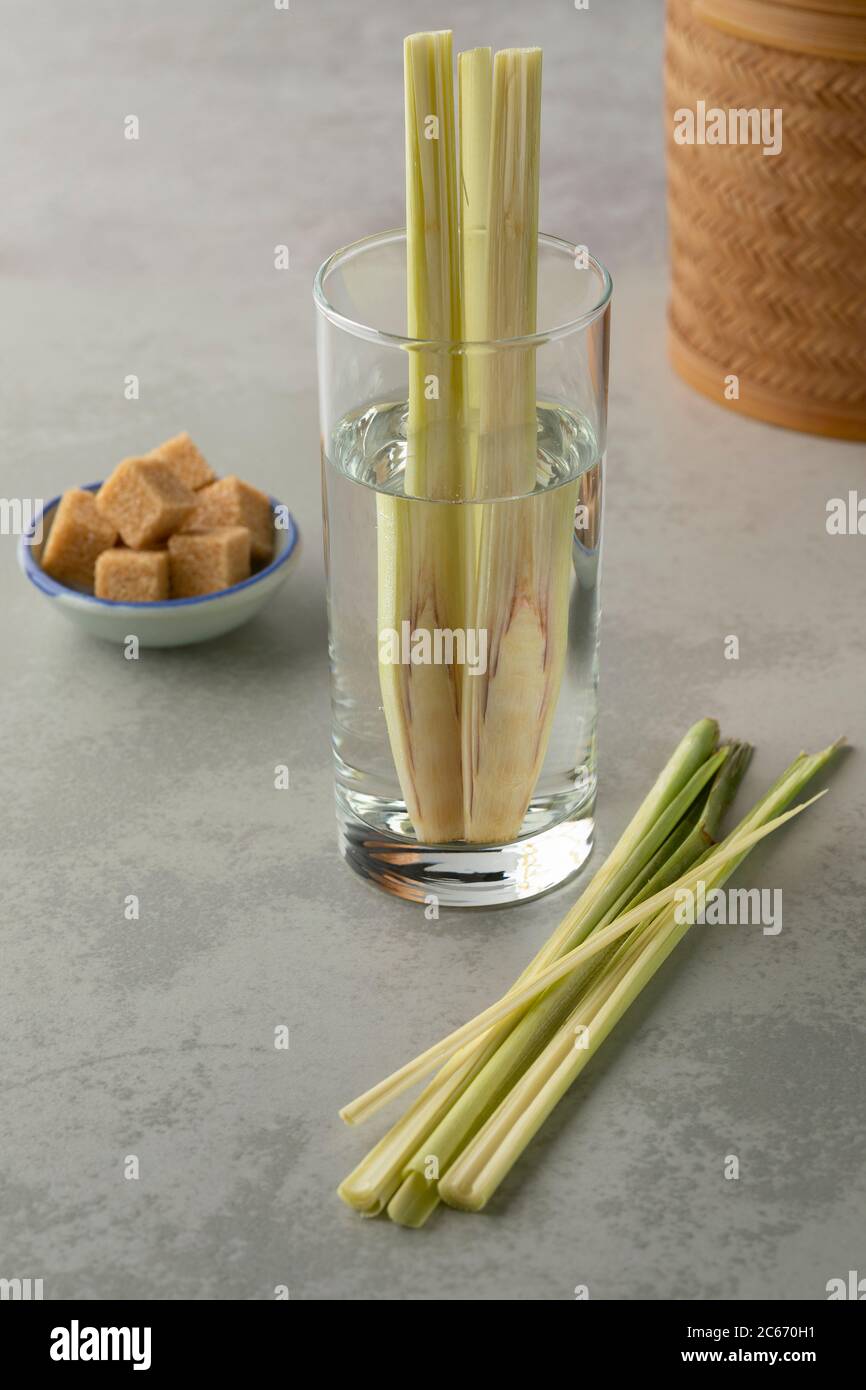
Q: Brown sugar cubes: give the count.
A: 6